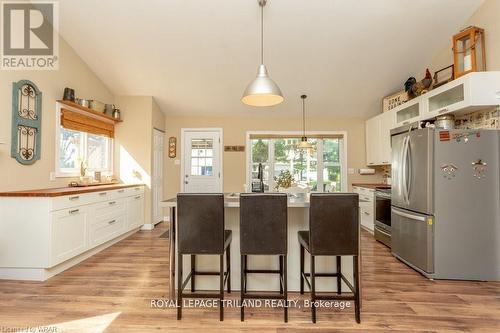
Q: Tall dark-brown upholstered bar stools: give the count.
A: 3